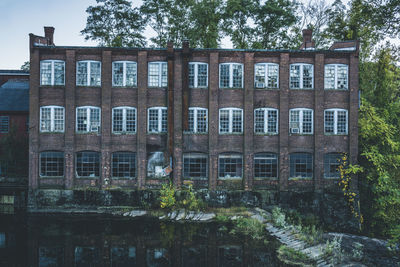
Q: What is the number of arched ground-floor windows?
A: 9